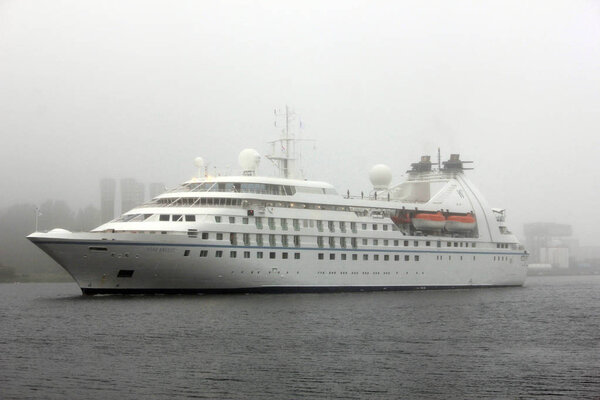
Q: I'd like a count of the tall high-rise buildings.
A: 3